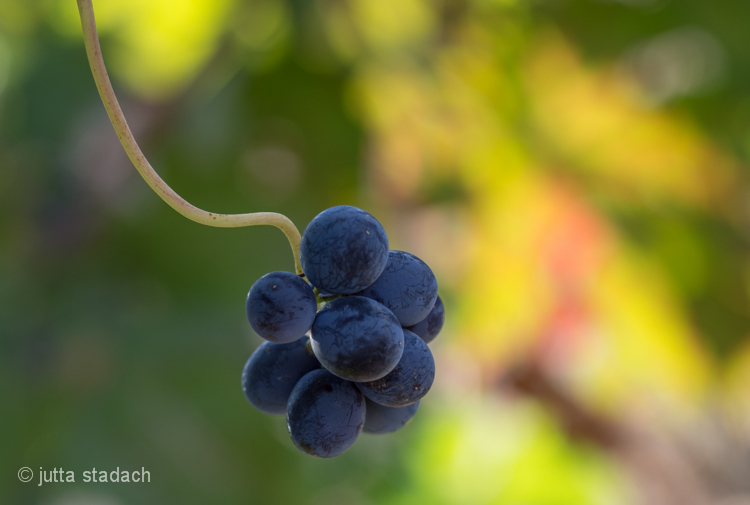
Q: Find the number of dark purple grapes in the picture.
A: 9